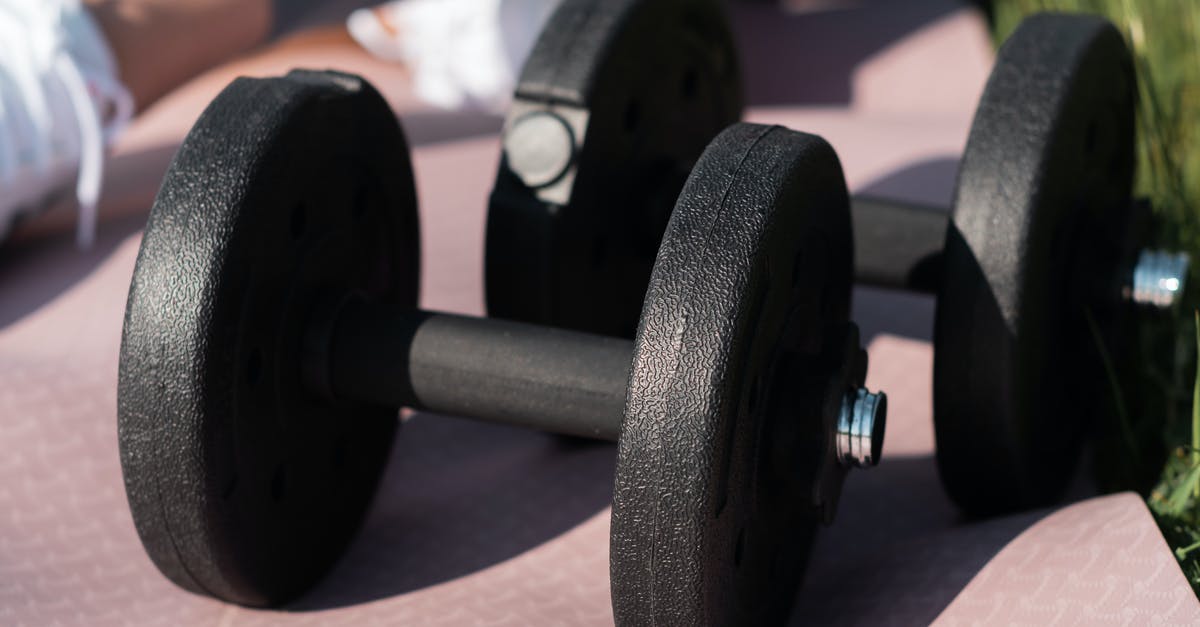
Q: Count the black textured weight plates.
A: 4